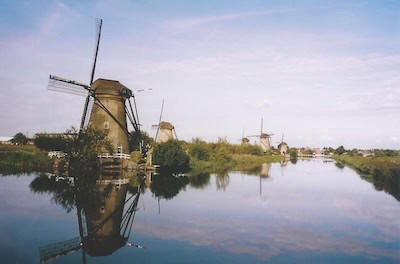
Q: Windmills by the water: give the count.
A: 5